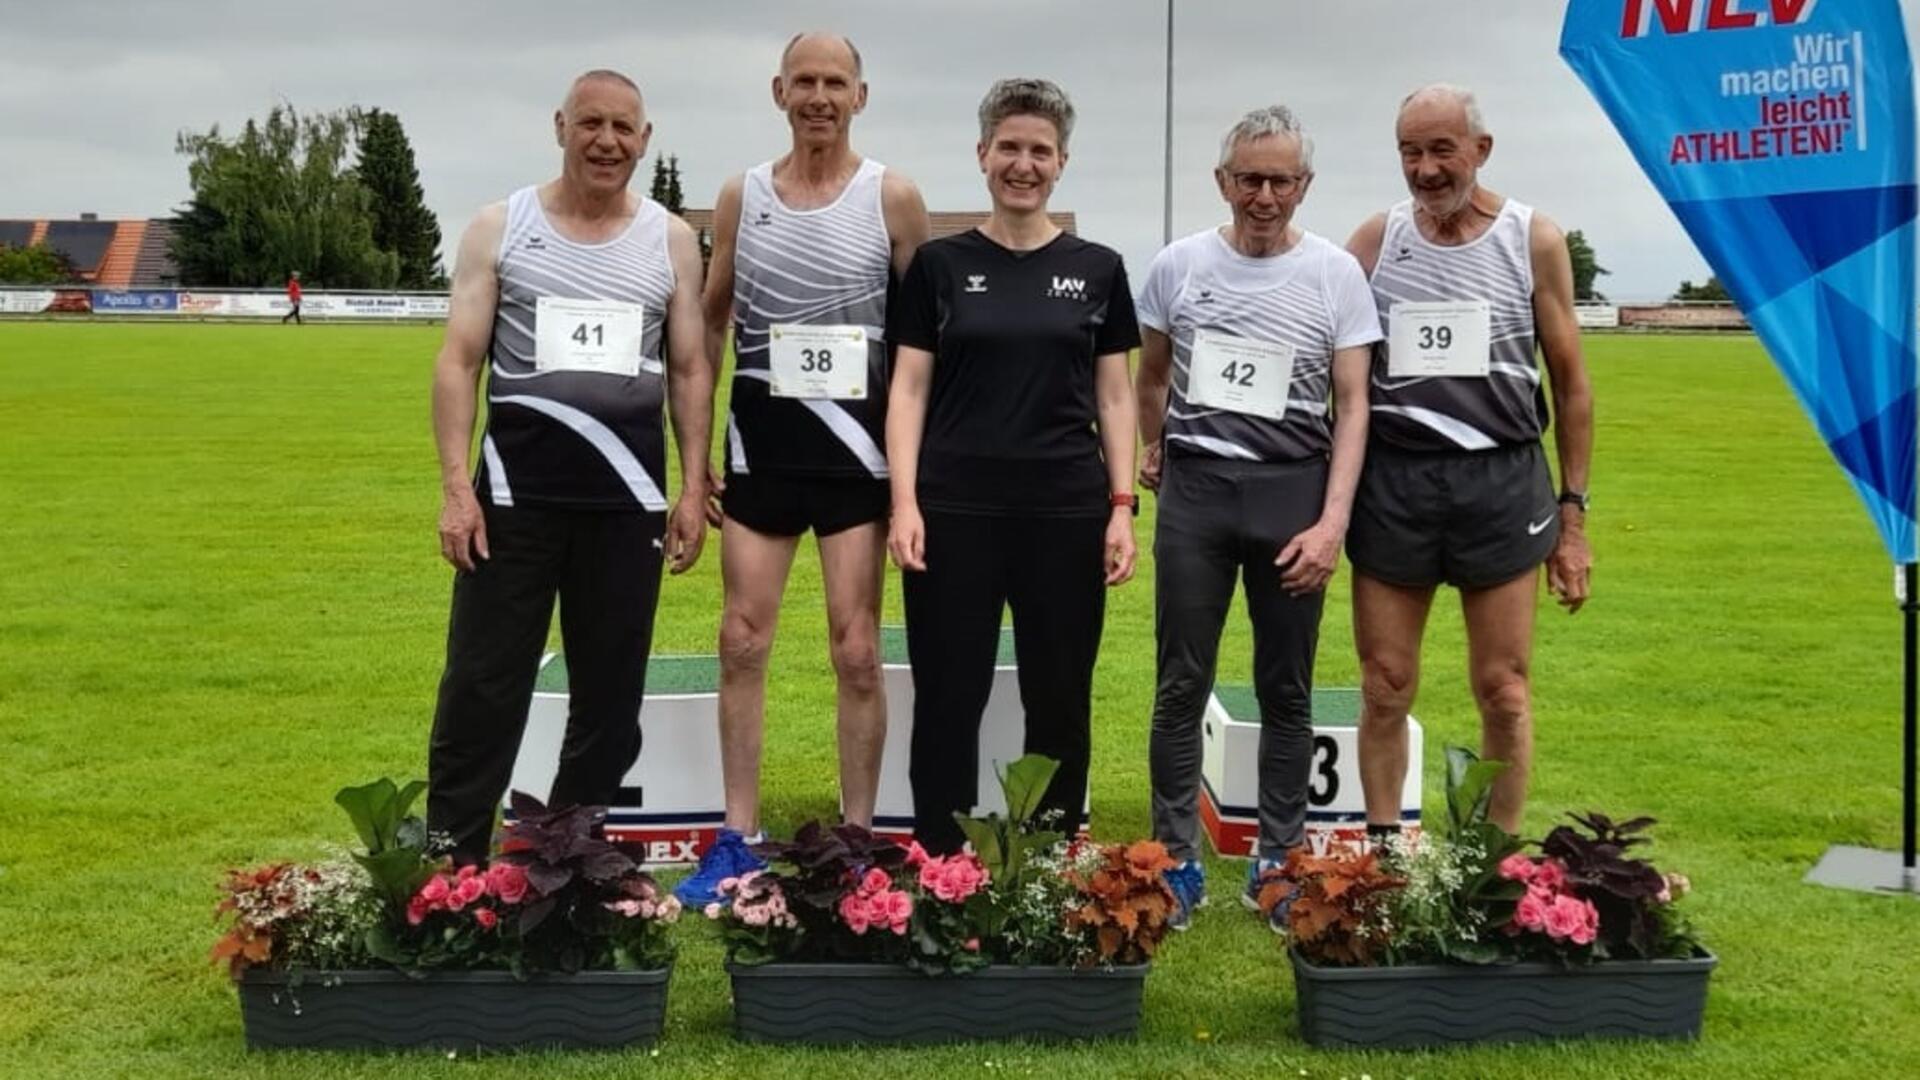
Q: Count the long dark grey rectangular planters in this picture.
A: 3